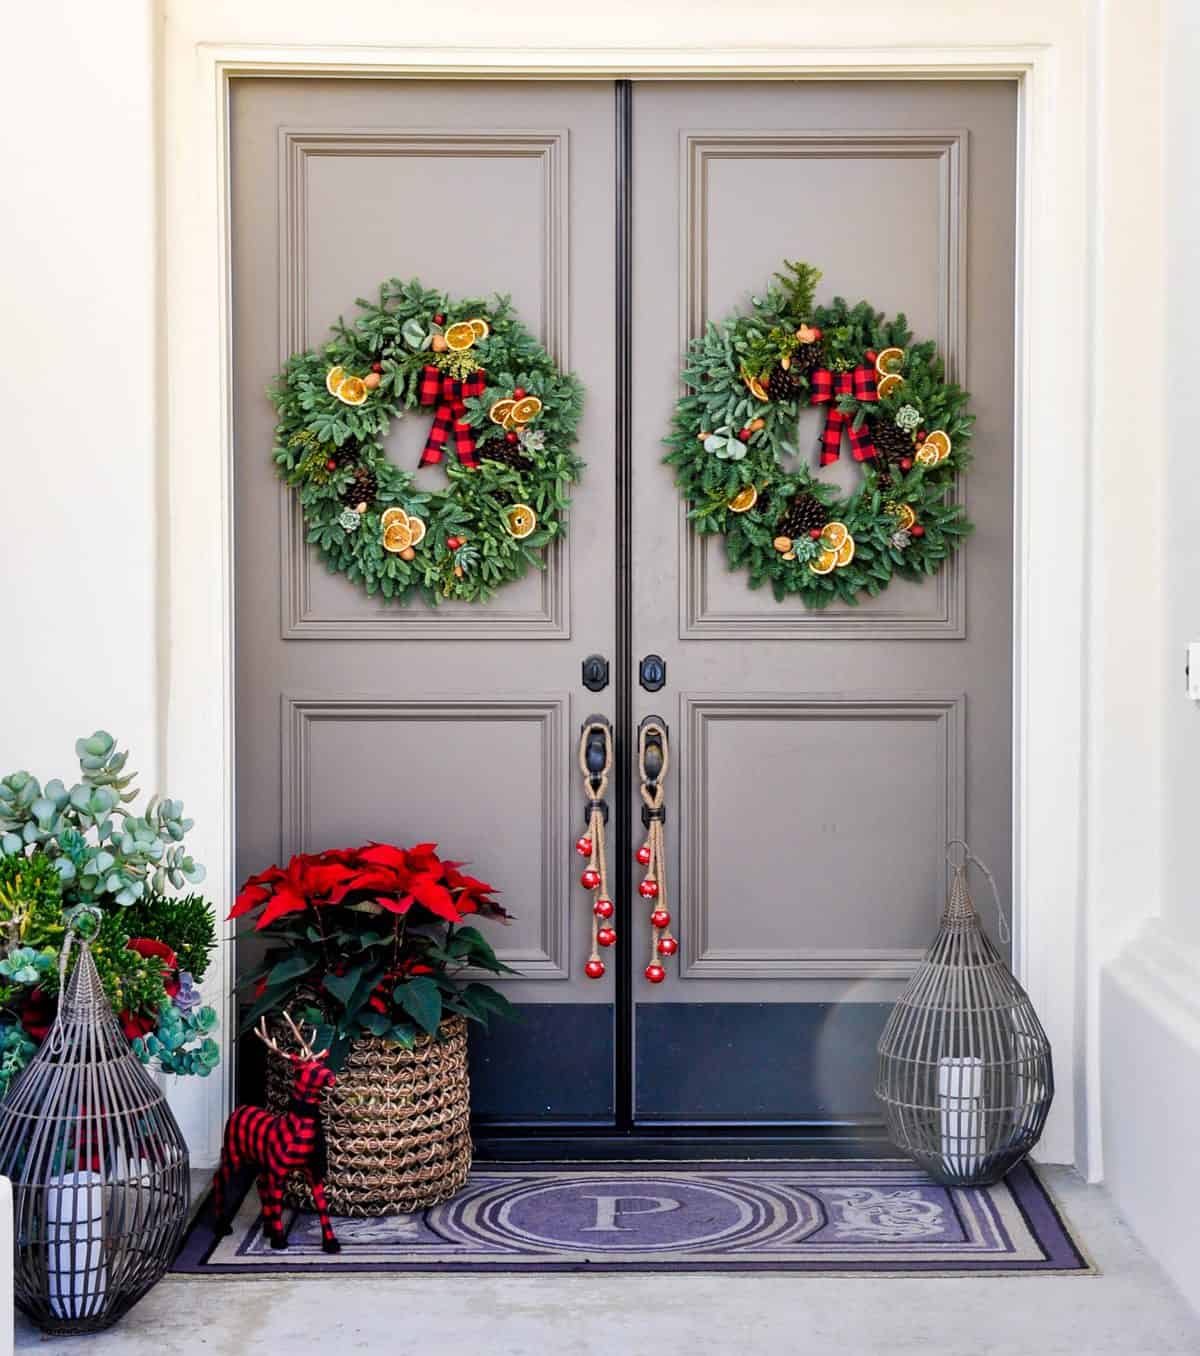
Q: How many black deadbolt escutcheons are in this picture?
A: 2